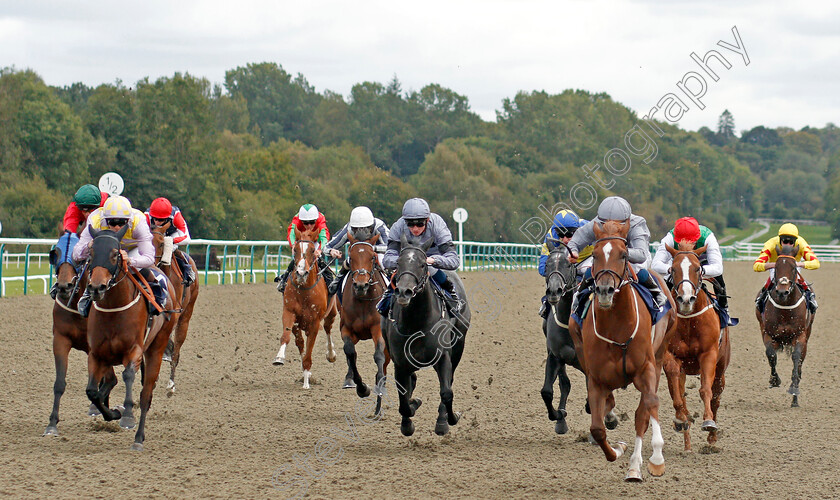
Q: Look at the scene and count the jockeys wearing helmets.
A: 10